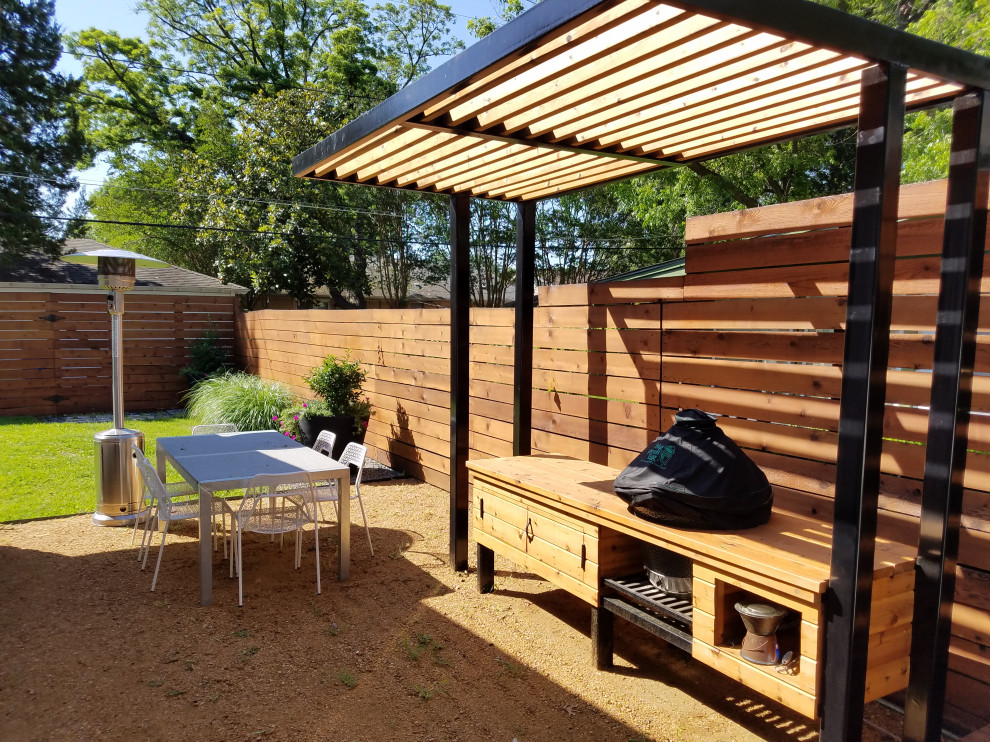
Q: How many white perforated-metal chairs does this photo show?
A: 6